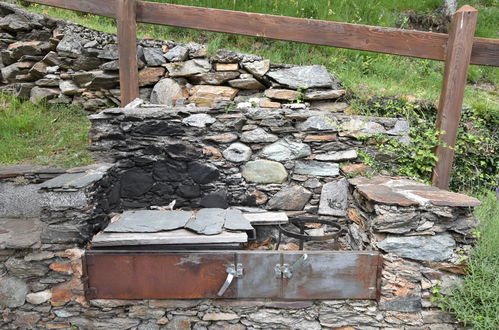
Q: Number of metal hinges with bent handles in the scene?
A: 2